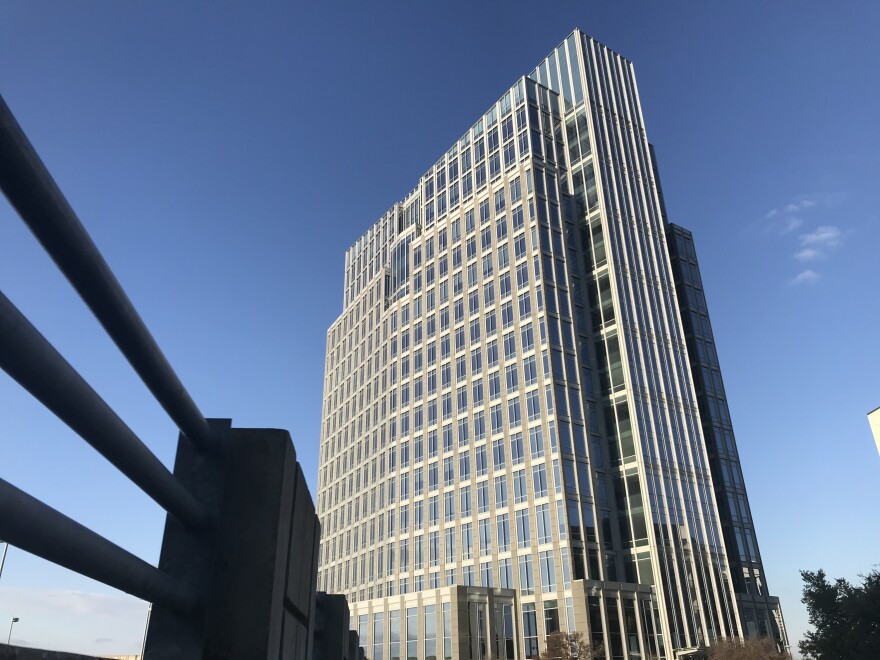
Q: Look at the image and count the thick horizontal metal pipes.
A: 3